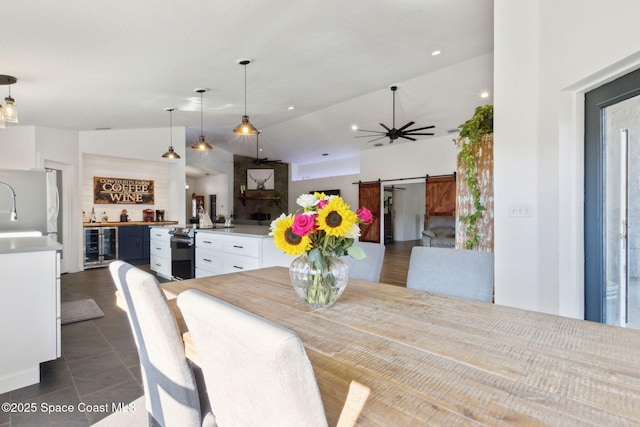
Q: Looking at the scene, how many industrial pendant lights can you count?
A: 3